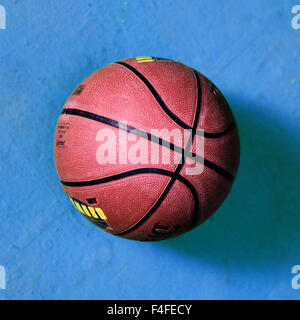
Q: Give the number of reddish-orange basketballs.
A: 1